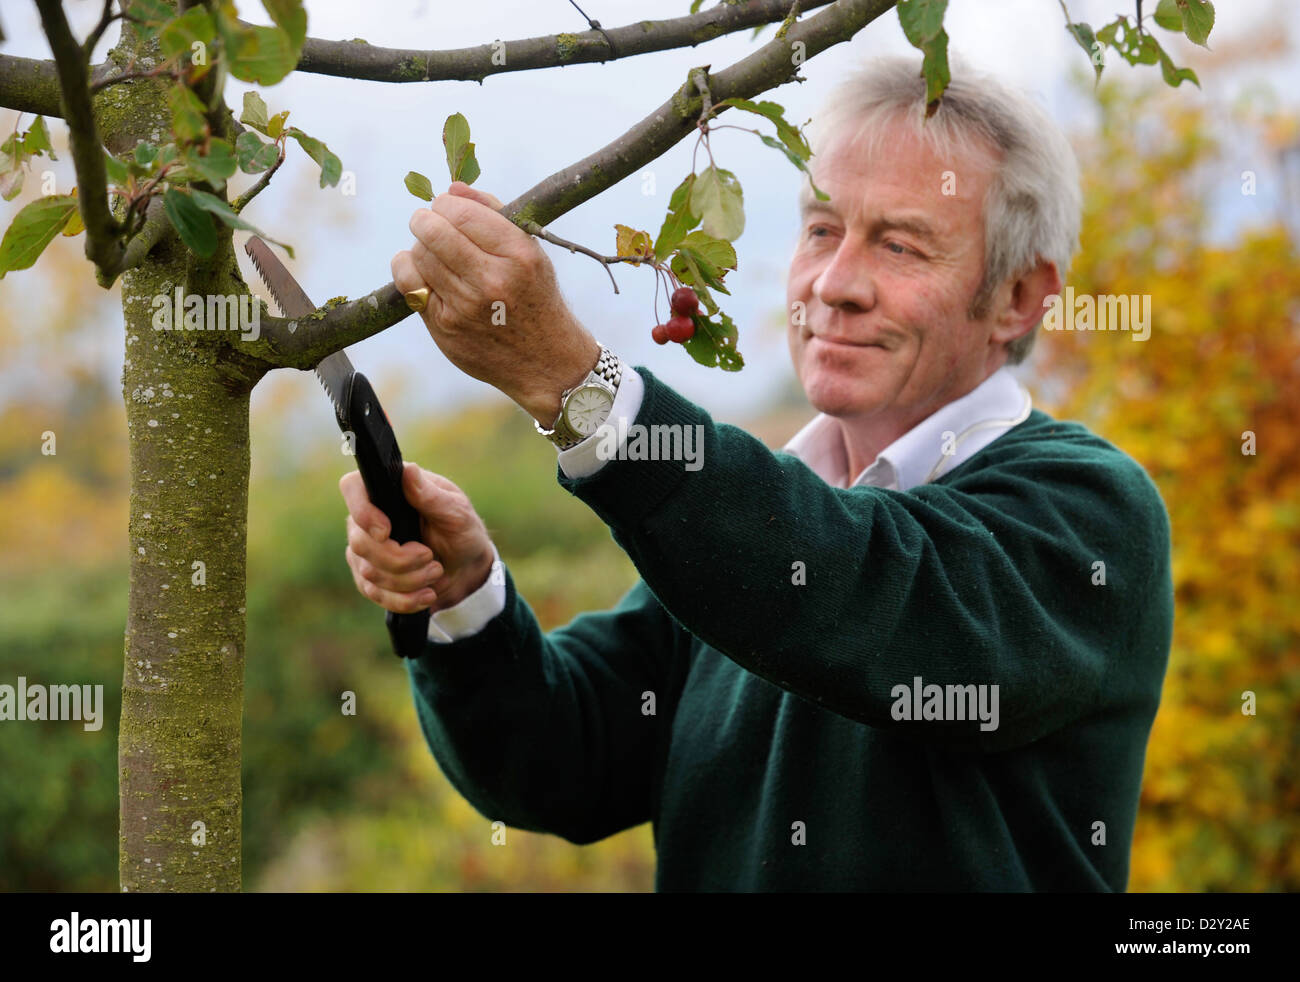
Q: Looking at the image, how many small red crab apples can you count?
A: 3